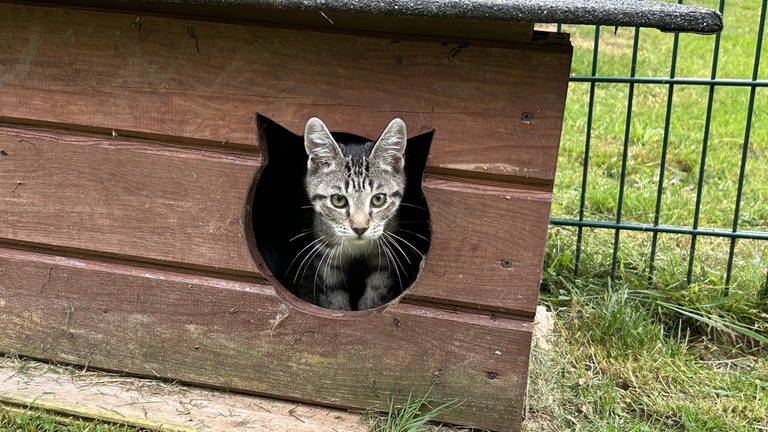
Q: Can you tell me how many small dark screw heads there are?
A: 3